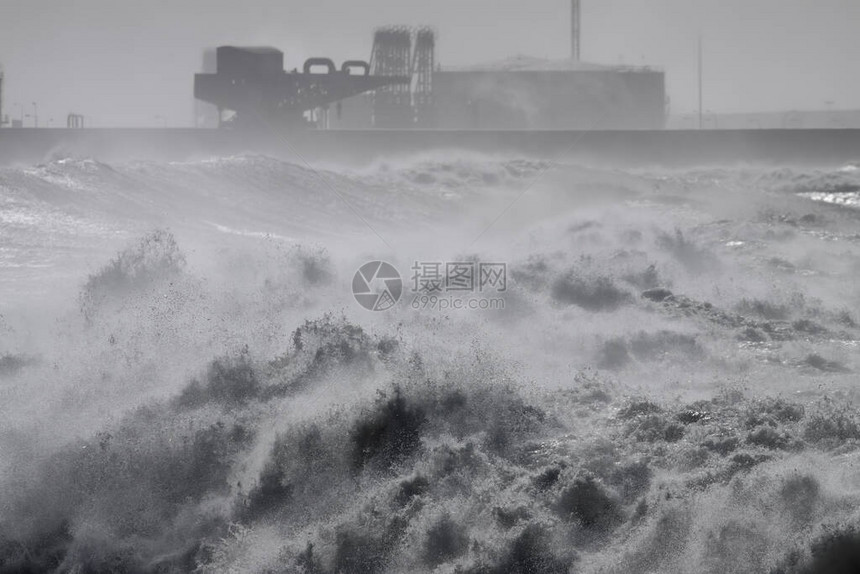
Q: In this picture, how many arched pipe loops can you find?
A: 2